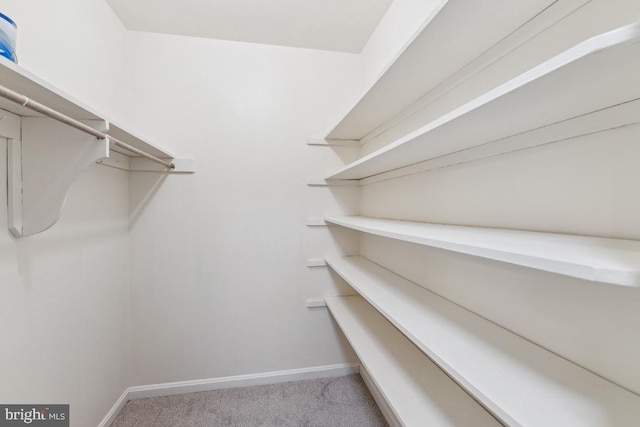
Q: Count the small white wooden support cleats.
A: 5